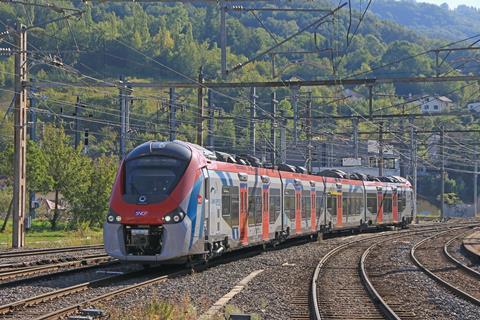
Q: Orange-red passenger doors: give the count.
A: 7